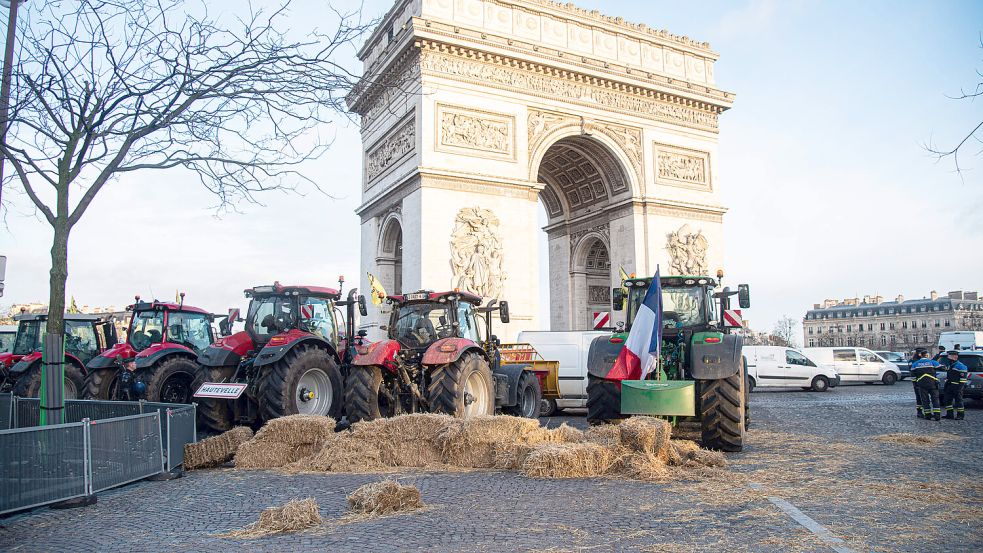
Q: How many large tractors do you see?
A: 5